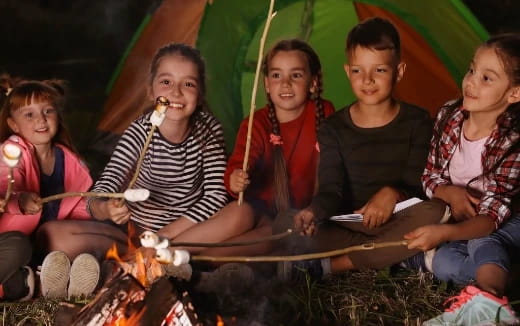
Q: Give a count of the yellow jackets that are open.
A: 0